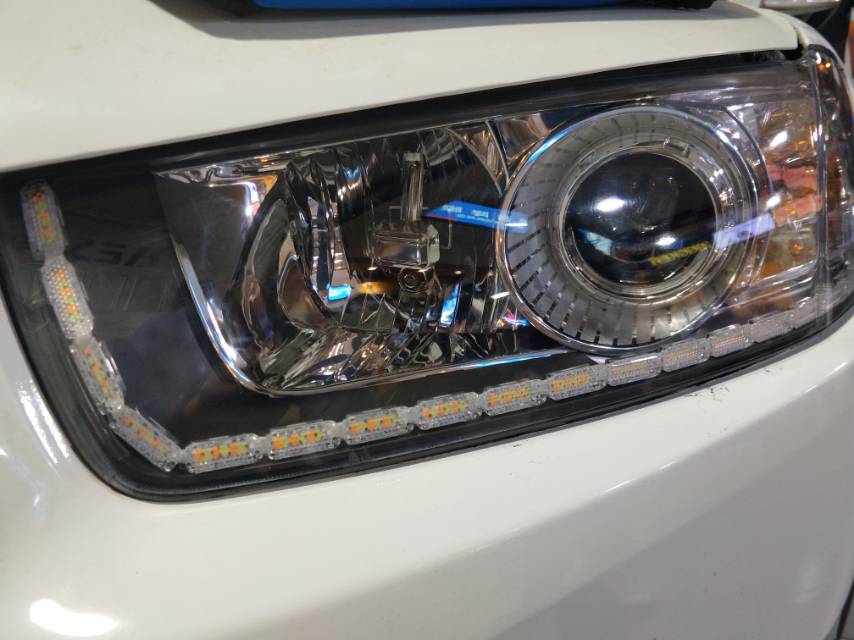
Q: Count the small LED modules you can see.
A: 15